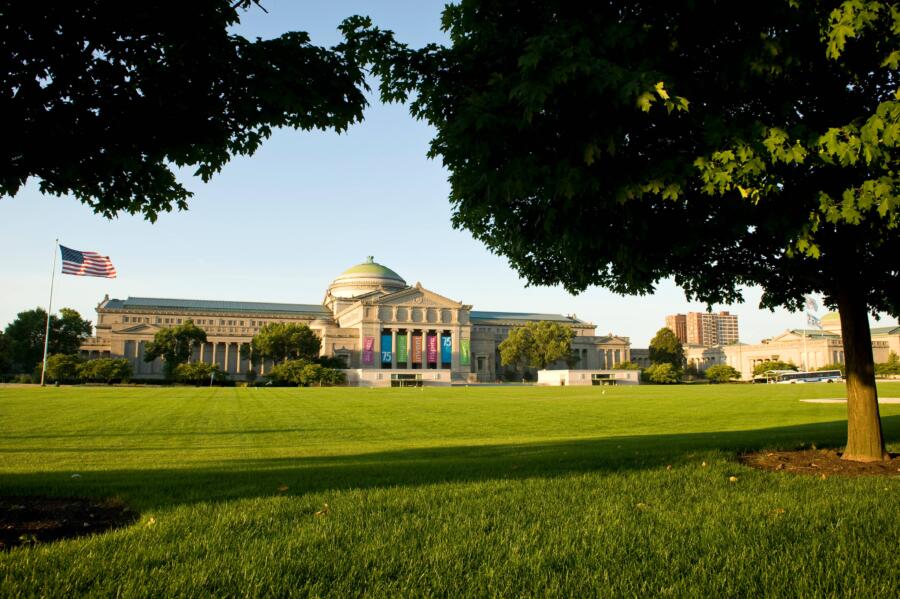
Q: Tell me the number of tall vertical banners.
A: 7